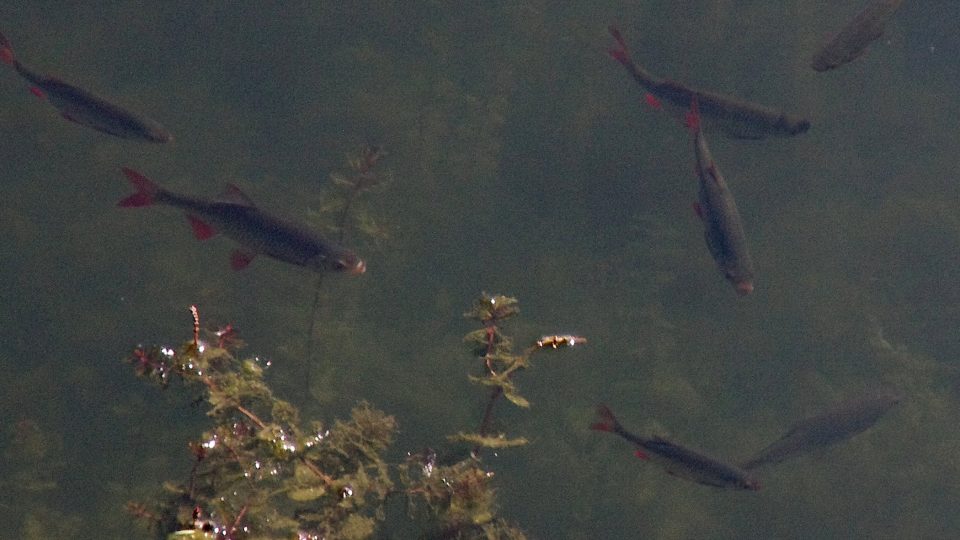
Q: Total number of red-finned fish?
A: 5